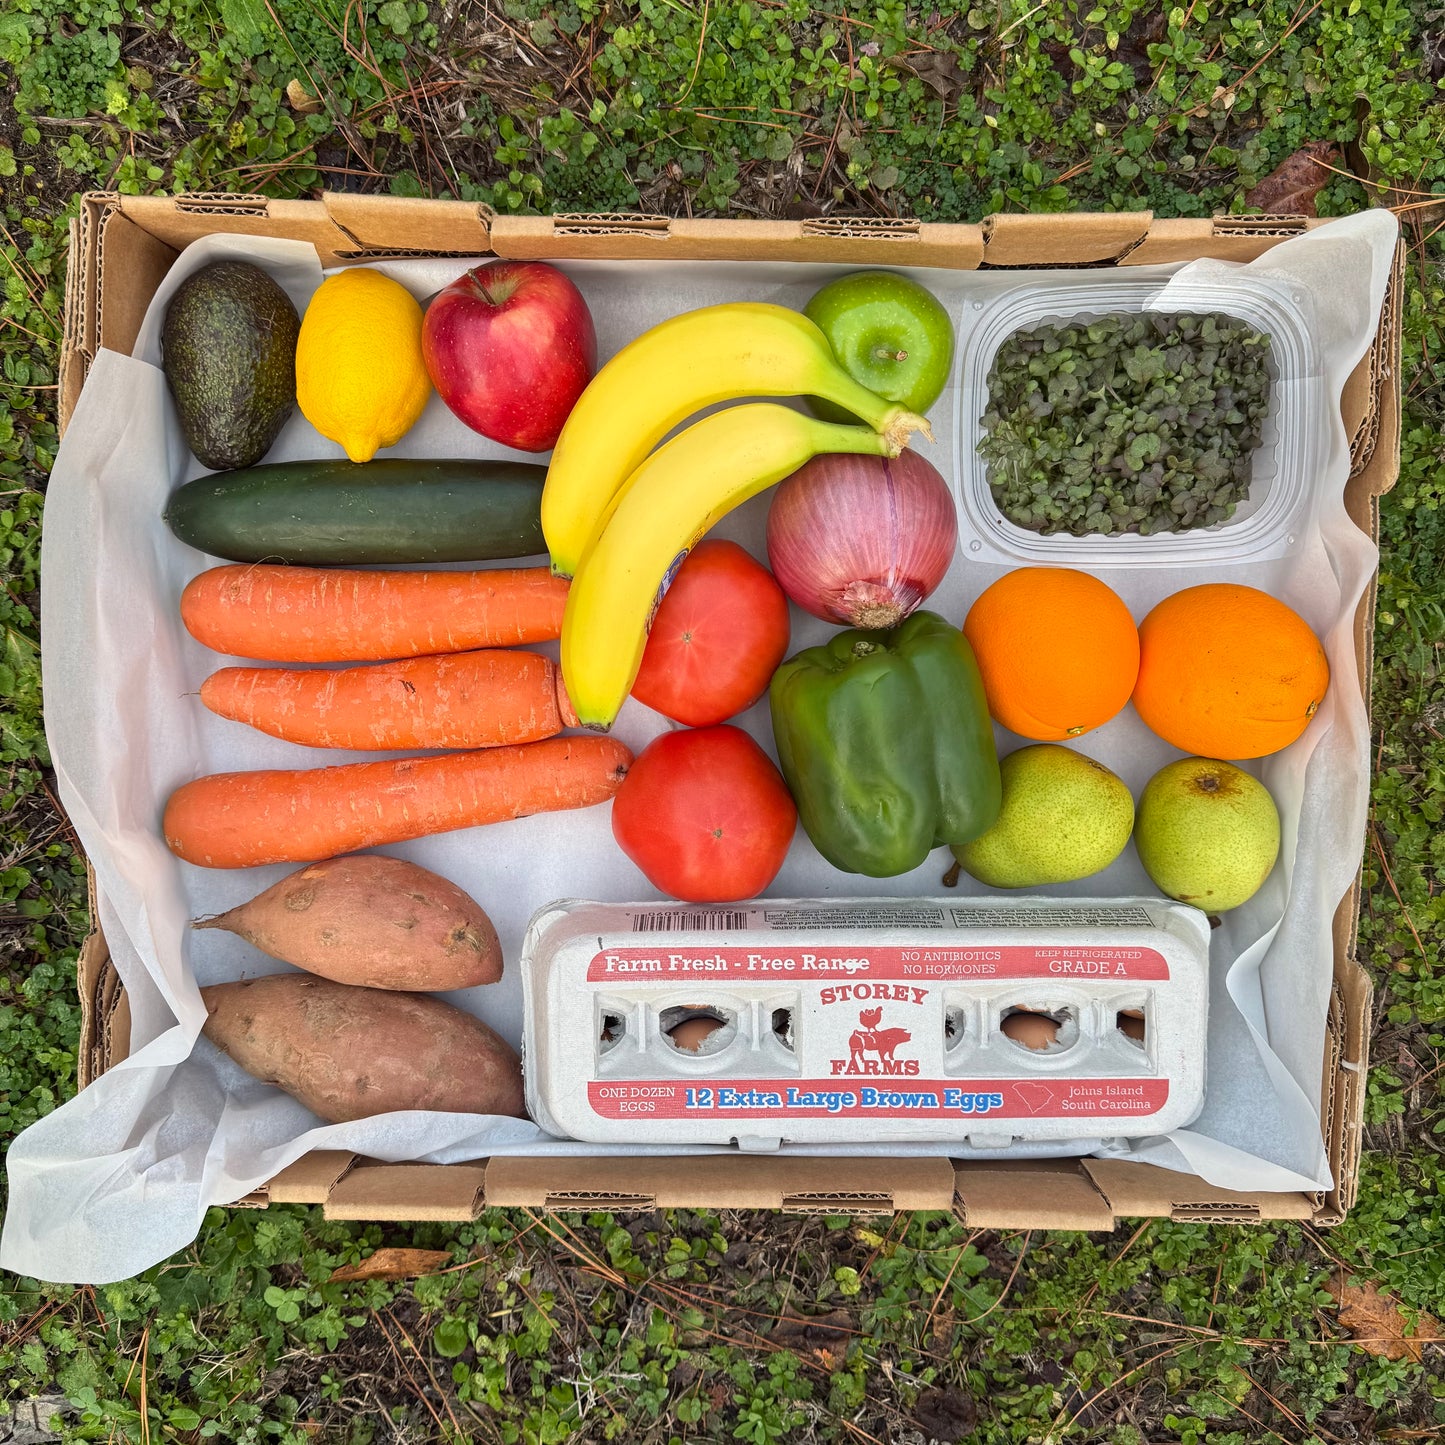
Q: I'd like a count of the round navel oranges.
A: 2